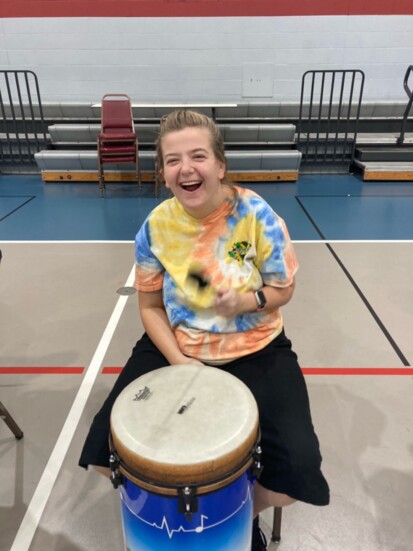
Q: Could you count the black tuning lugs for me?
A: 3